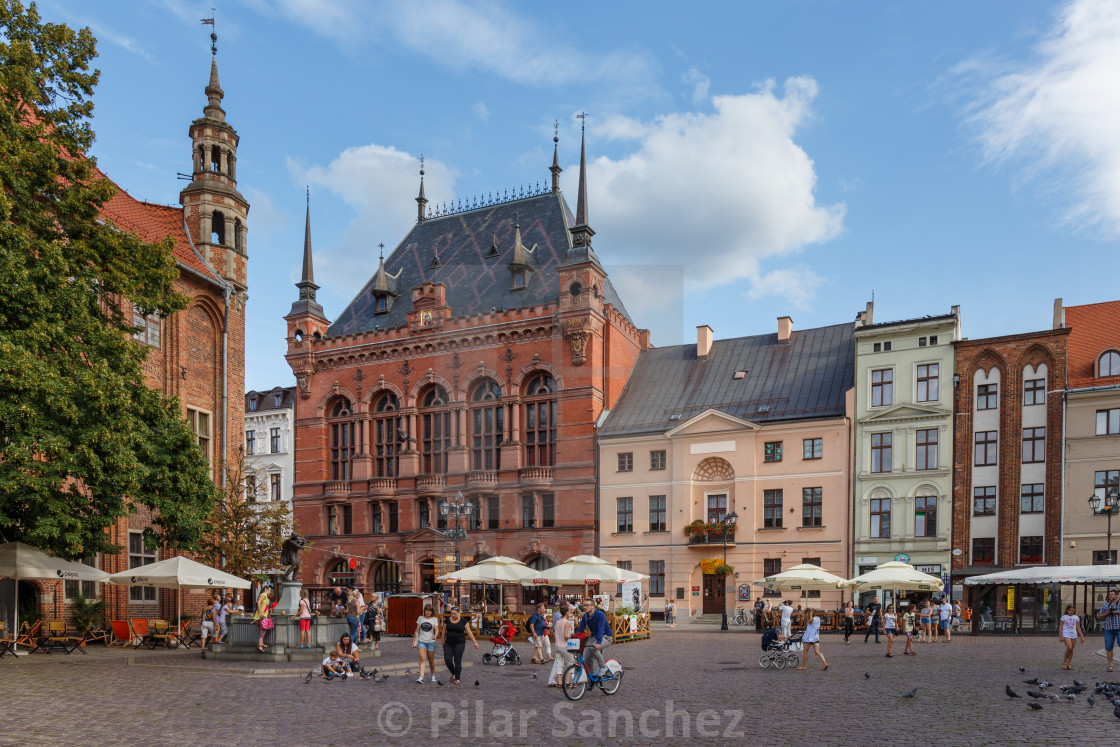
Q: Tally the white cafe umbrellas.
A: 6